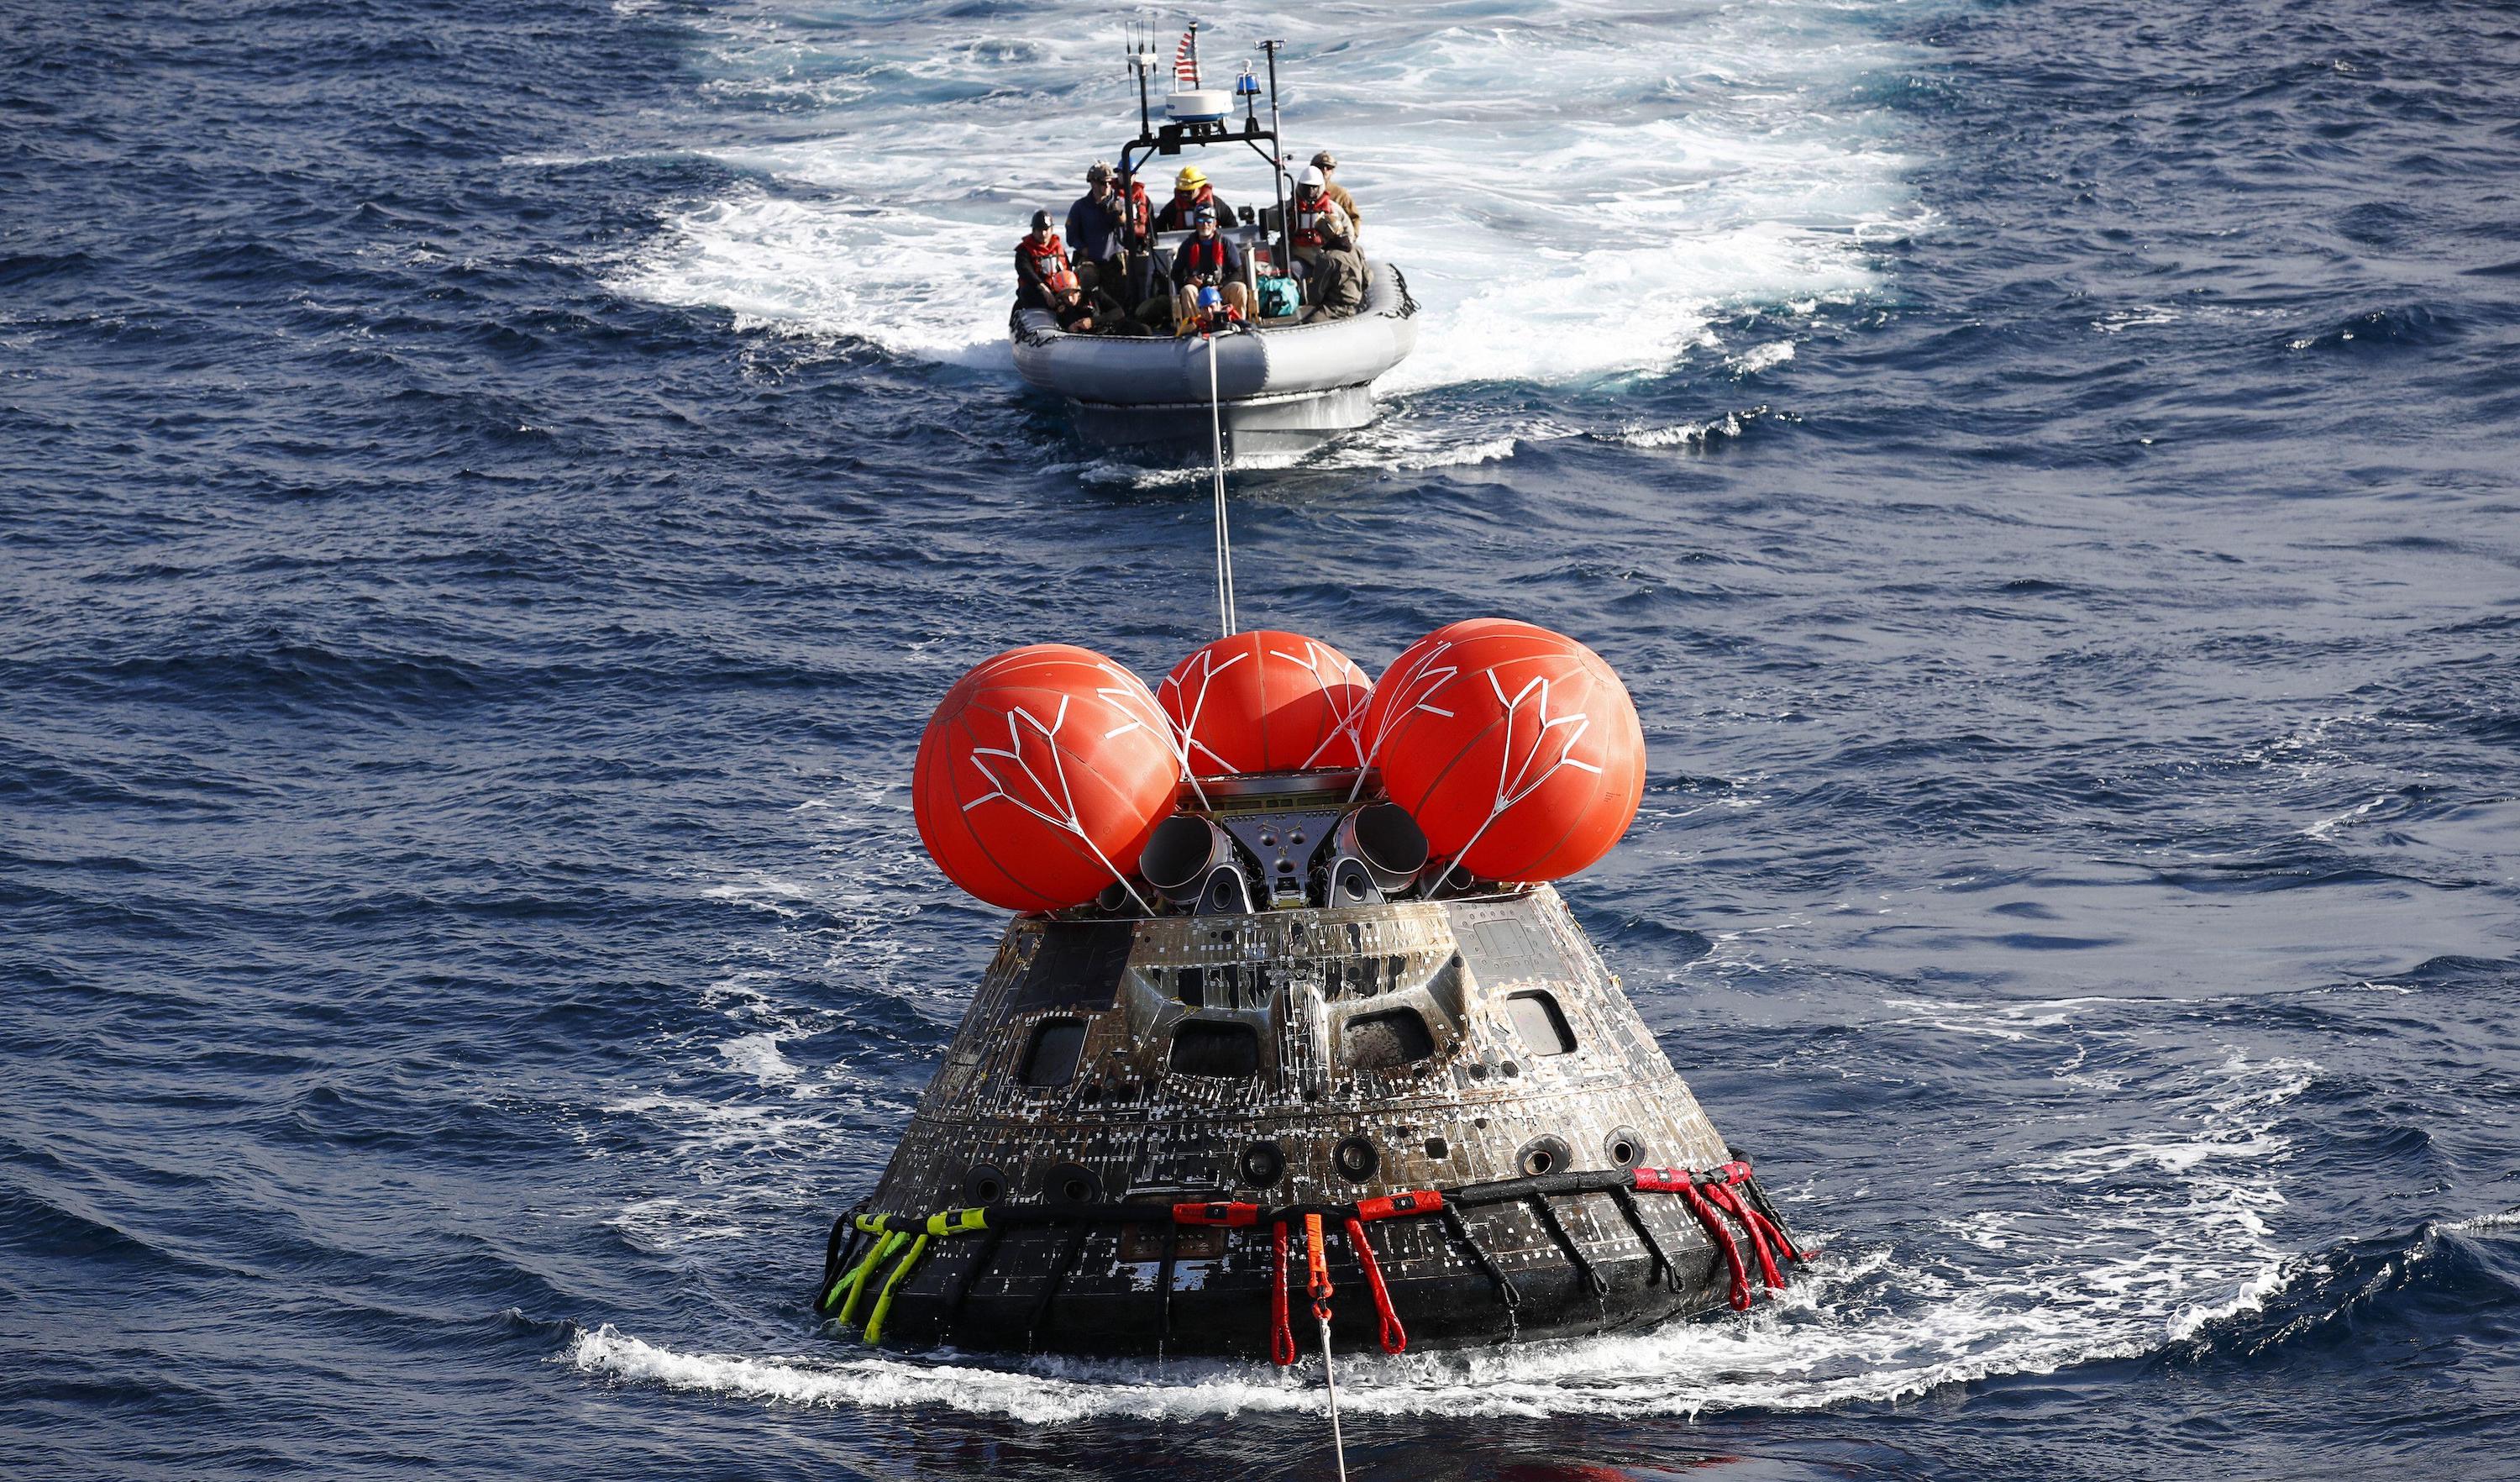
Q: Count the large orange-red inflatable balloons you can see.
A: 3